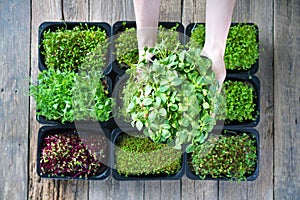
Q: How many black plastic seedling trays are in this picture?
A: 9